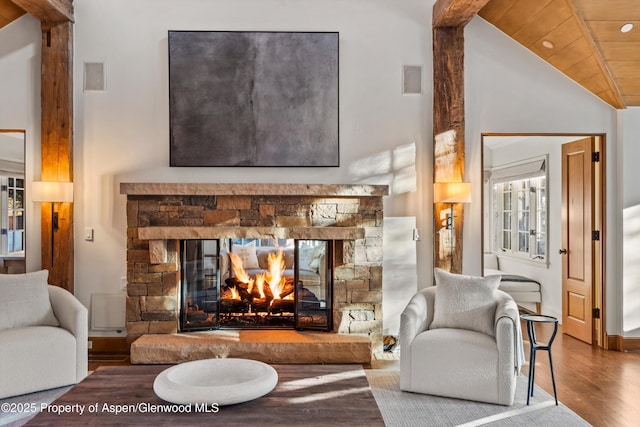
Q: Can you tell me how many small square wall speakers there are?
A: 2